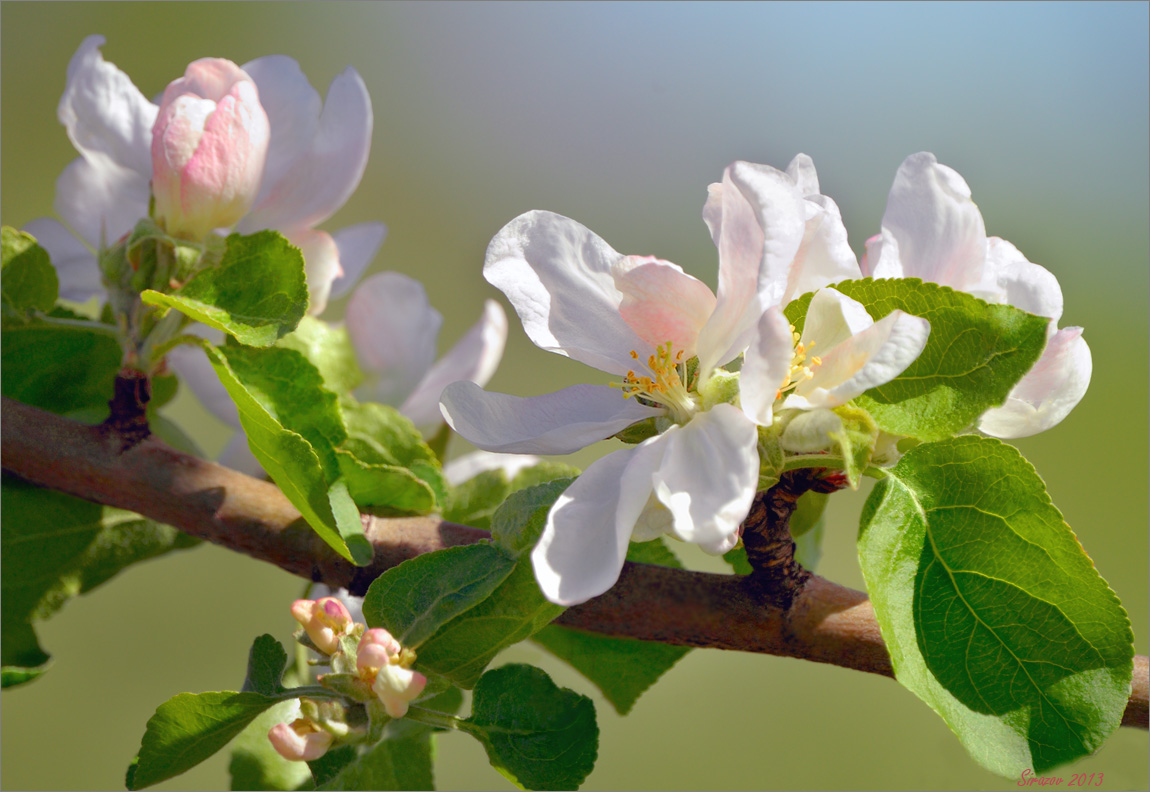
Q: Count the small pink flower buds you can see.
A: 4